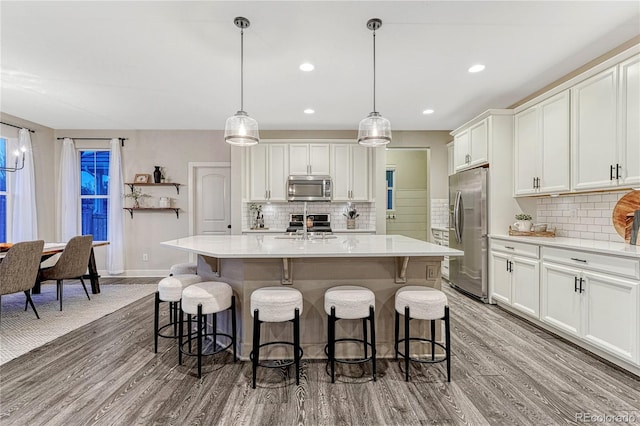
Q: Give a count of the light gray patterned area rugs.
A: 1